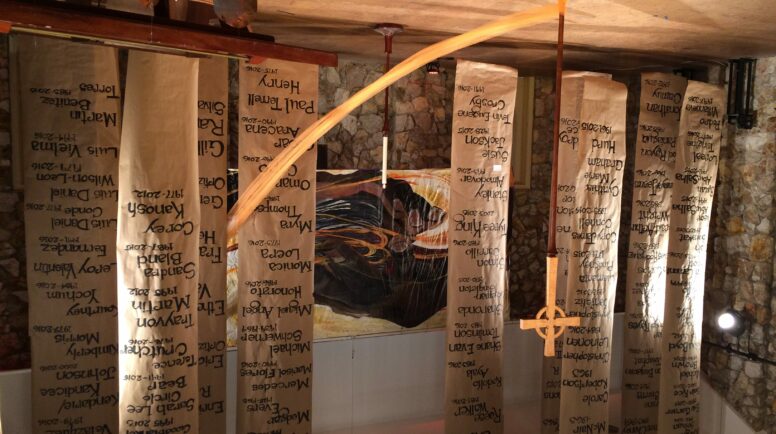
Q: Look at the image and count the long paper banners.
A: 9